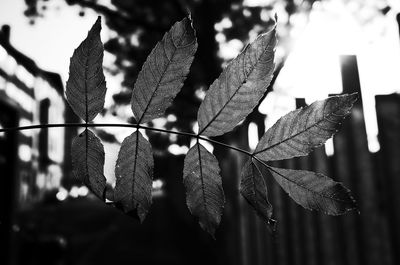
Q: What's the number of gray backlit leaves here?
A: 9